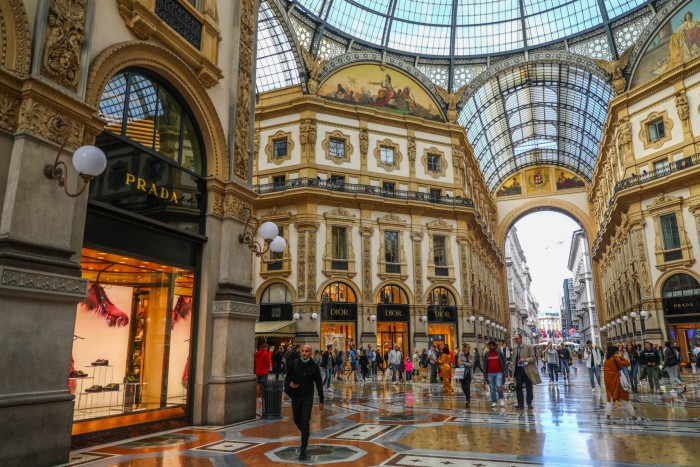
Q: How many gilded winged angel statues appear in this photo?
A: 3